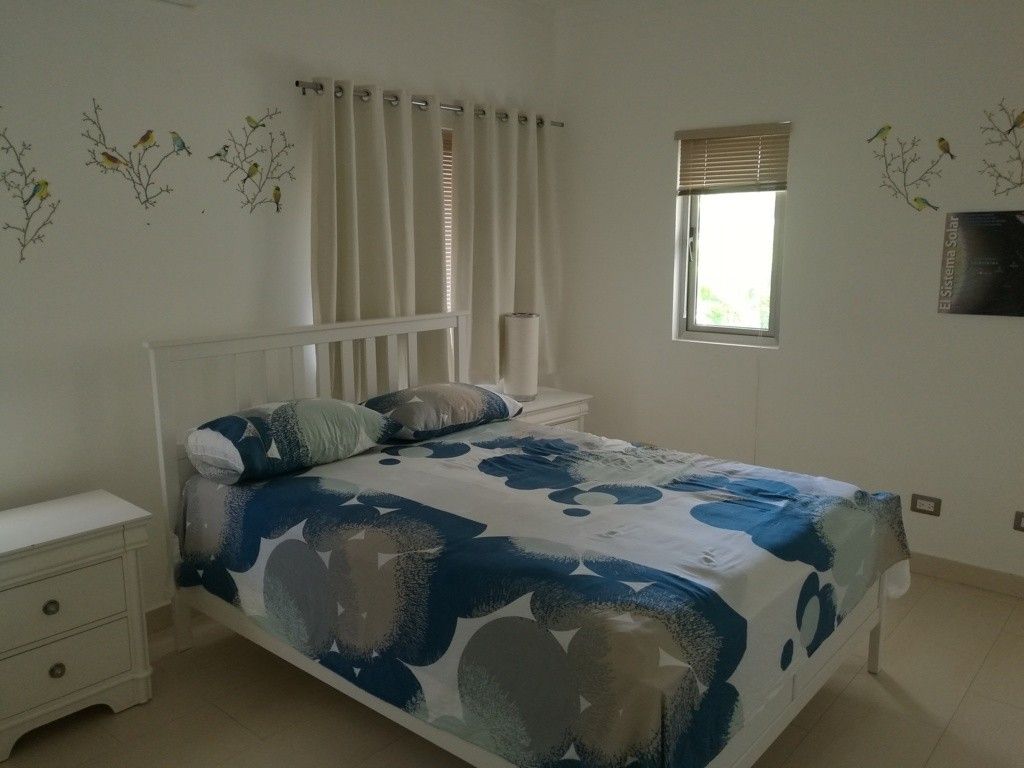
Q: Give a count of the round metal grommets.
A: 10